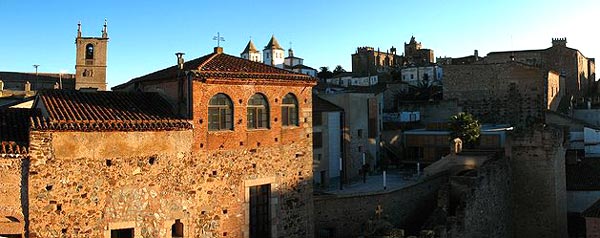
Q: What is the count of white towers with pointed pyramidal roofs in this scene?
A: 2